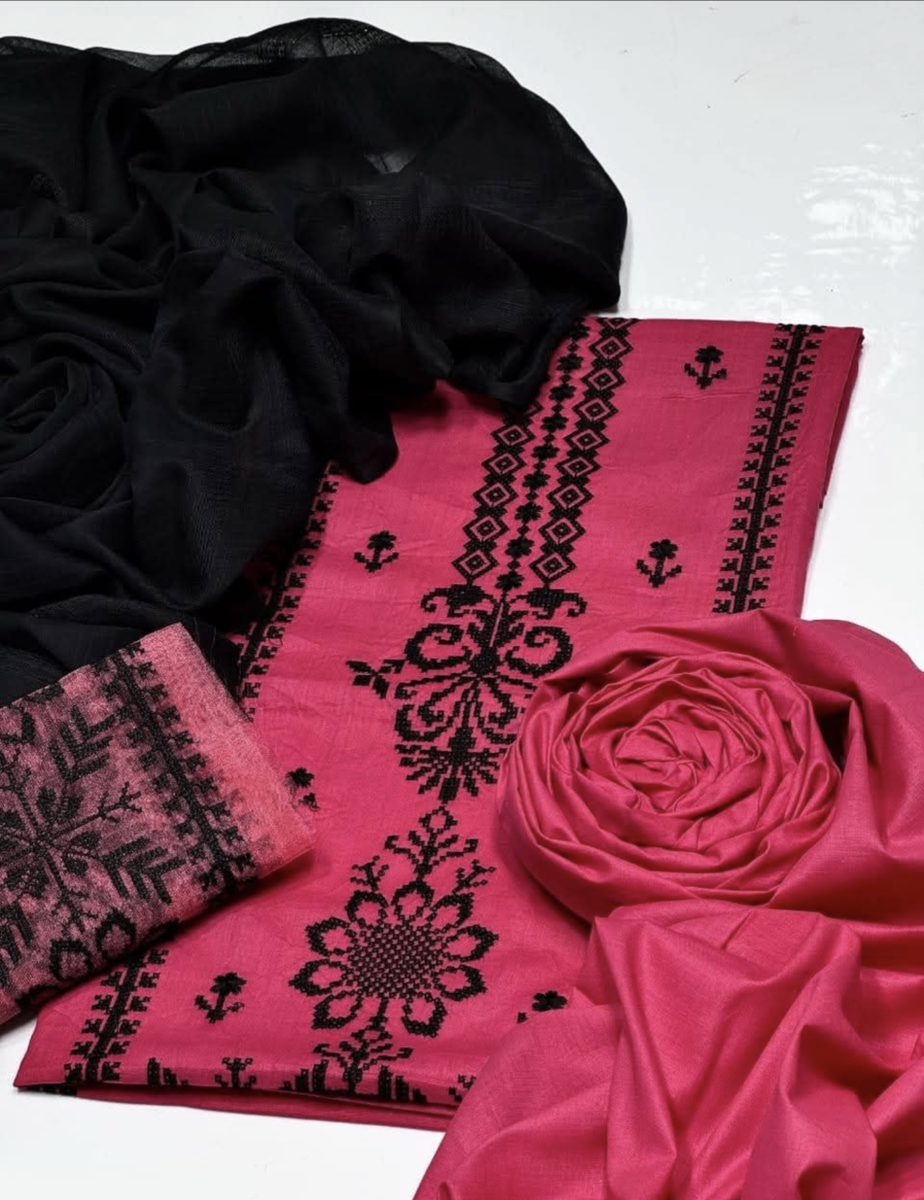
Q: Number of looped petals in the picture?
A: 9